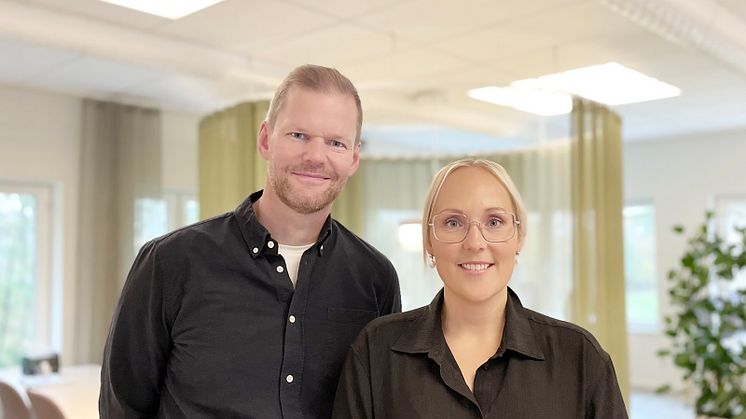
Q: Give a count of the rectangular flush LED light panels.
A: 3